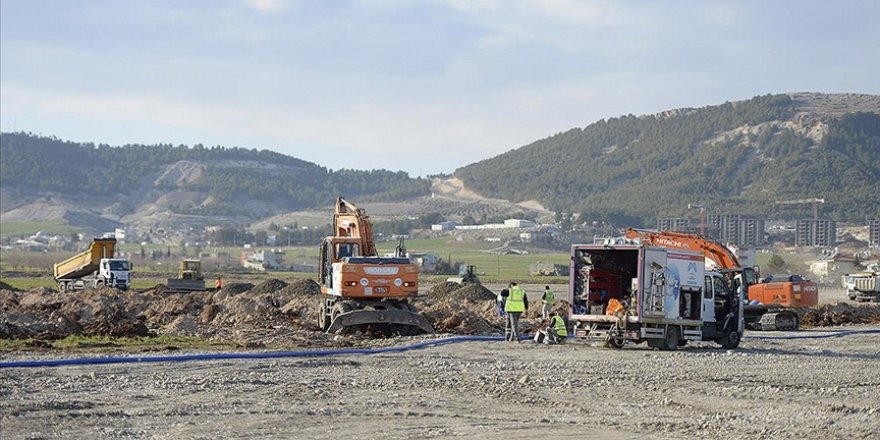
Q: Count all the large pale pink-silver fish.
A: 0